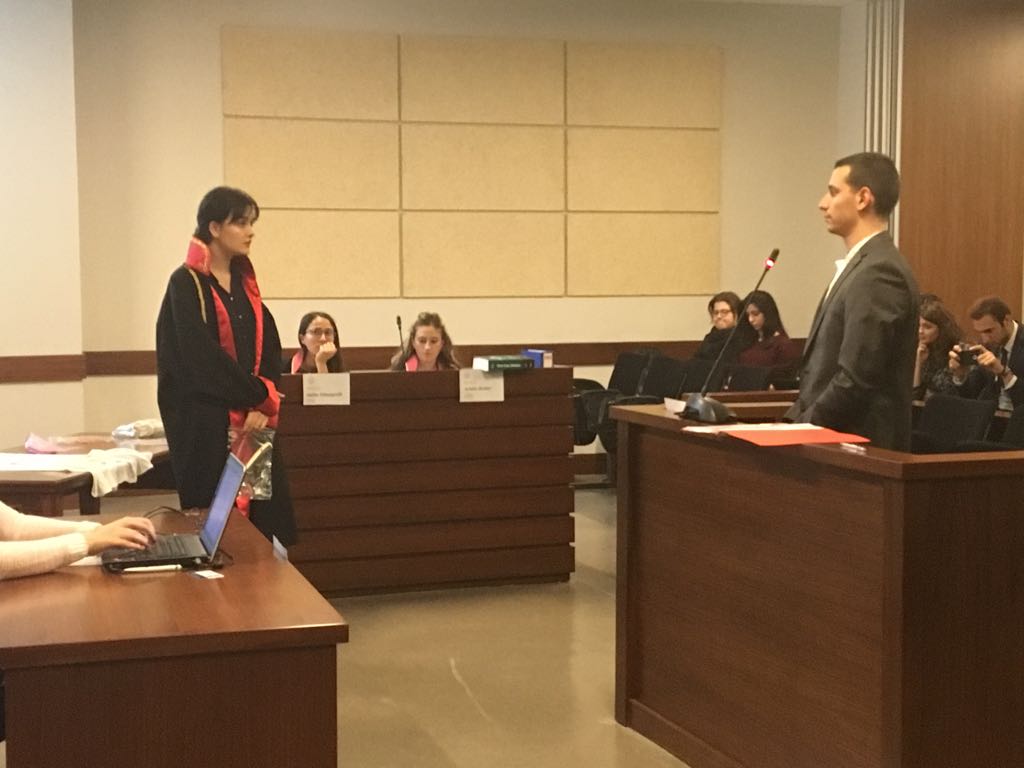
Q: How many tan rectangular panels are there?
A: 9